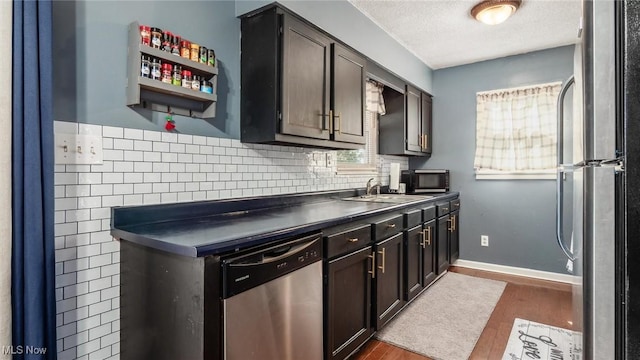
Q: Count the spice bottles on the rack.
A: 15